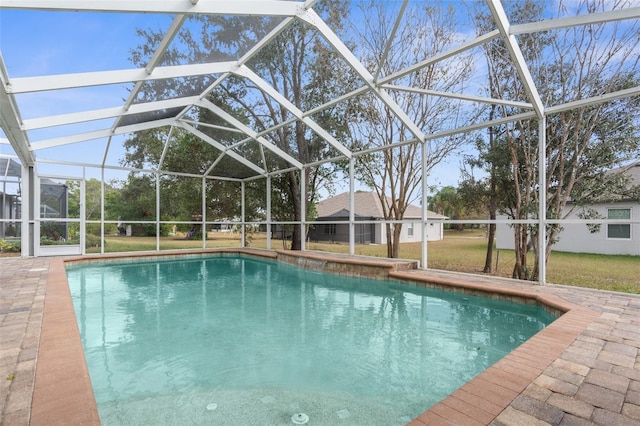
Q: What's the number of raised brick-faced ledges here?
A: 1